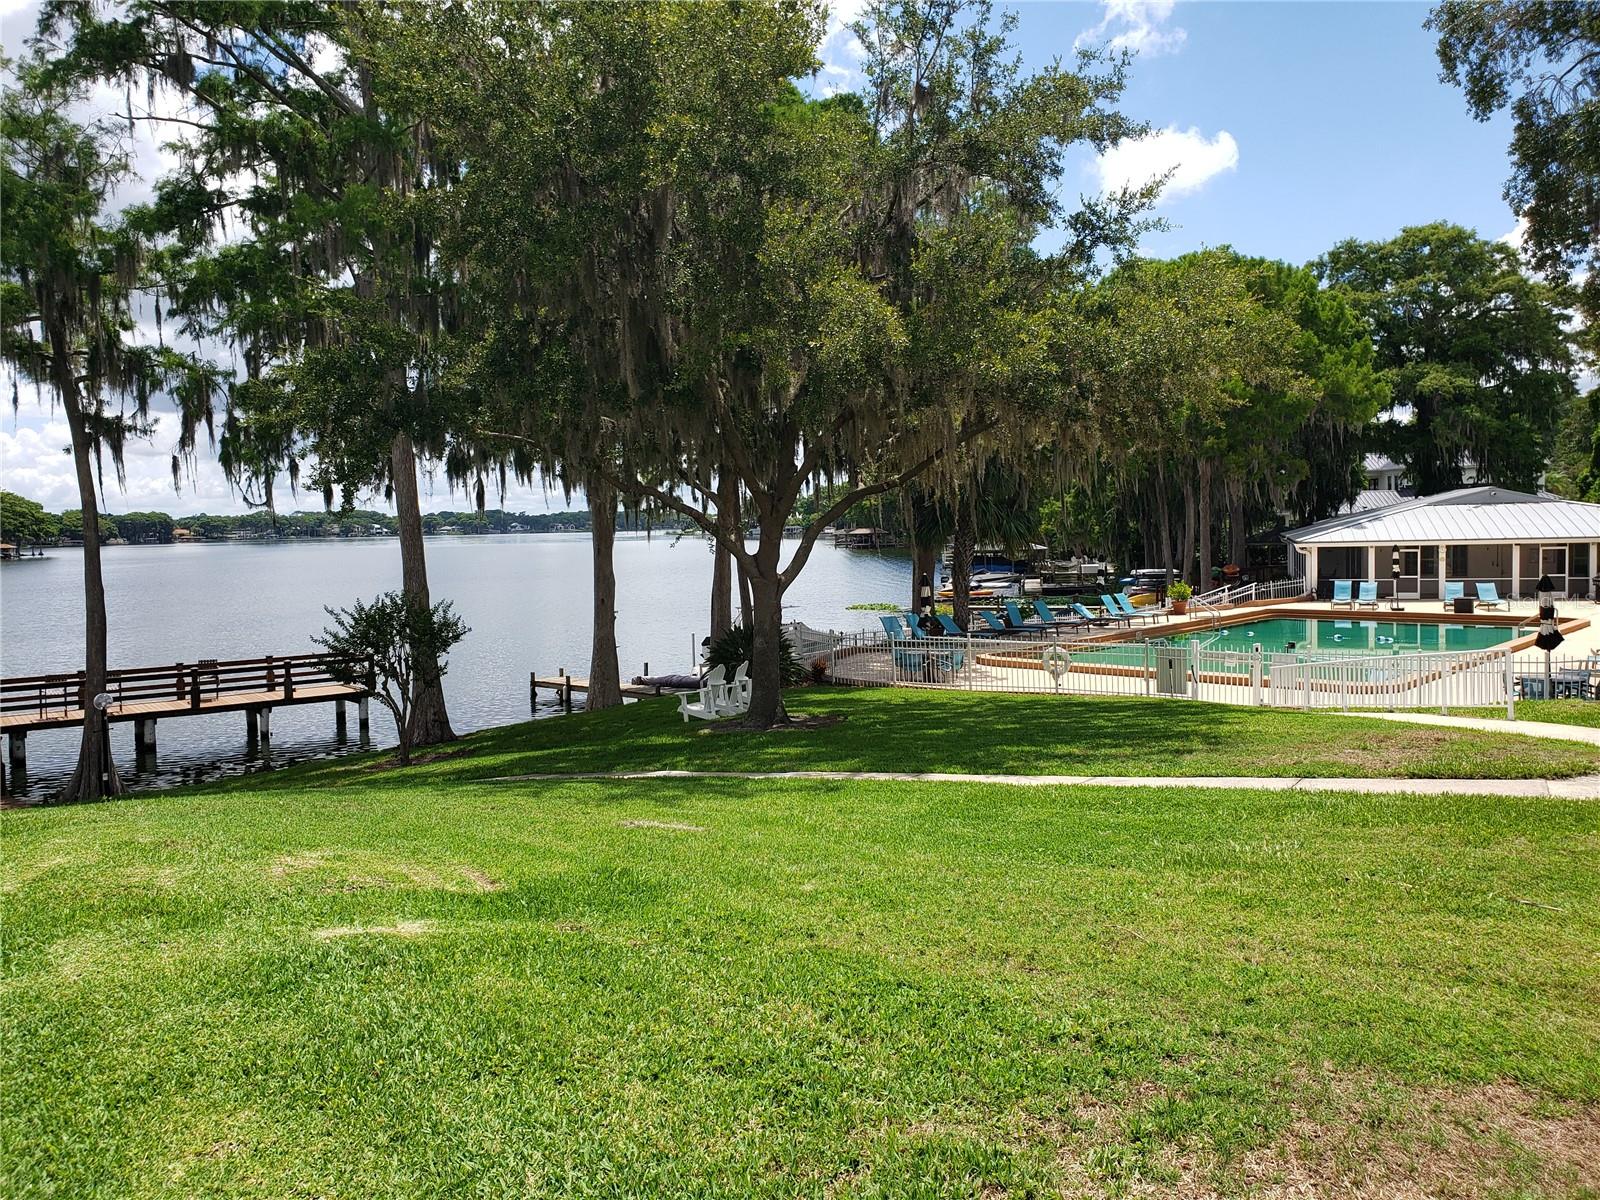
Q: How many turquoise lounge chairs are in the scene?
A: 13